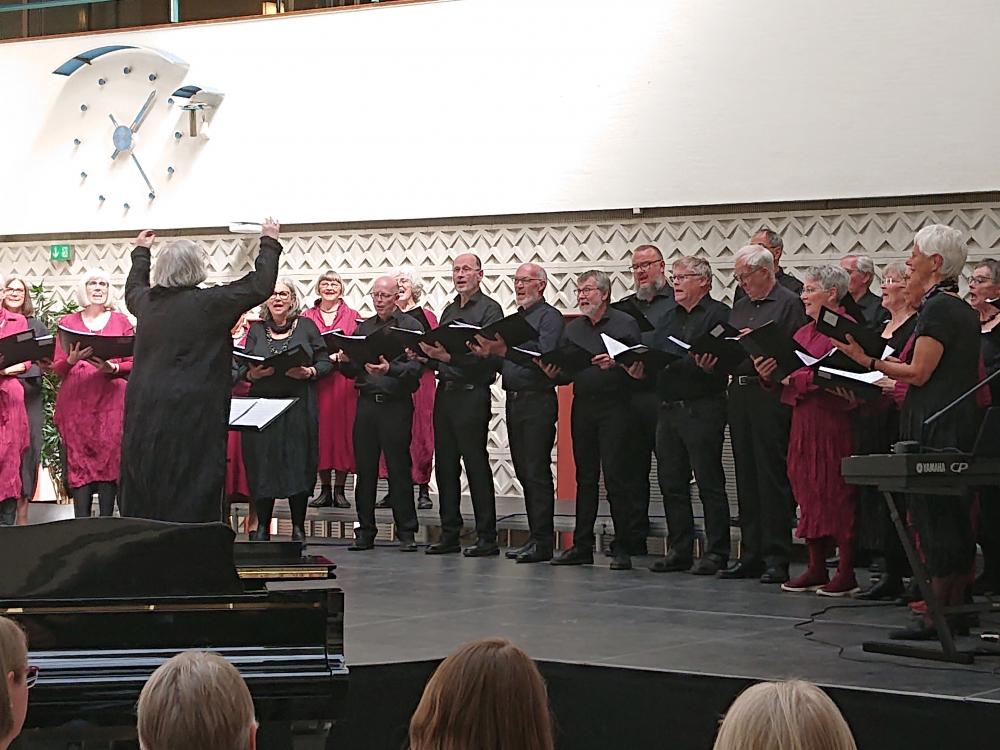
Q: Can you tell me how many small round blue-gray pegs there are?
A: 12